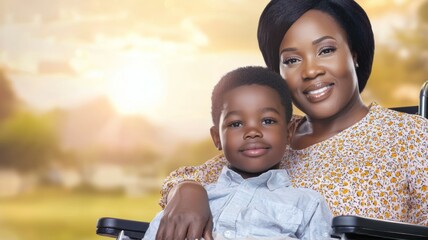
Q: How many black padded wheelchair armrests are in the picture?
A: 2